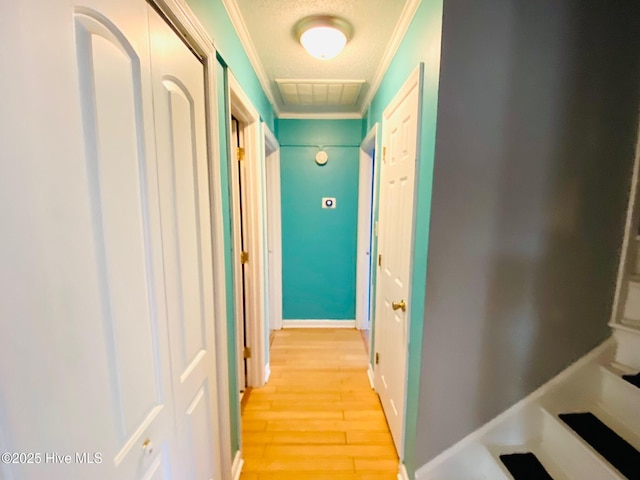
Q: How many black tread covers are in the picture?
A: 3